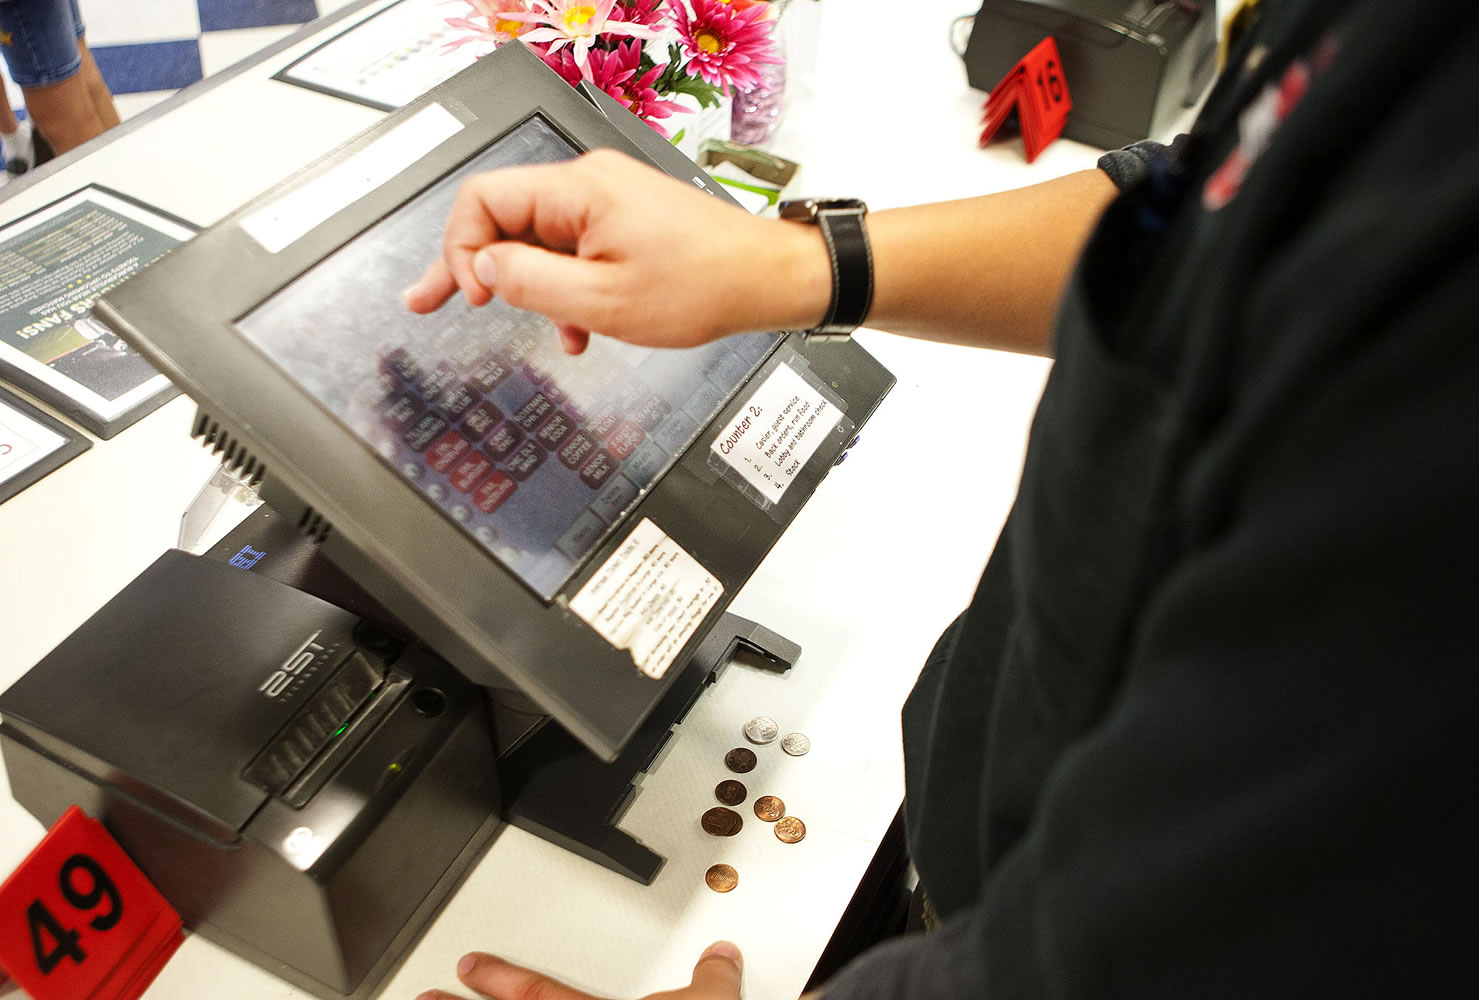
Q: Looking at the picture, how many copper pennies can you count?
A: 7